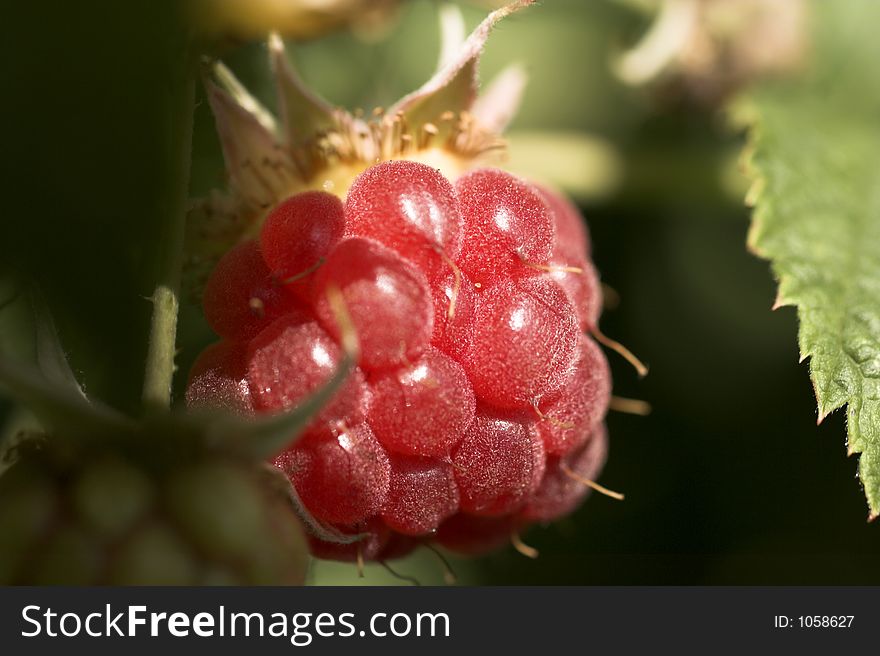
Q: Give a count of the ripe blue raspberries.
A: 0